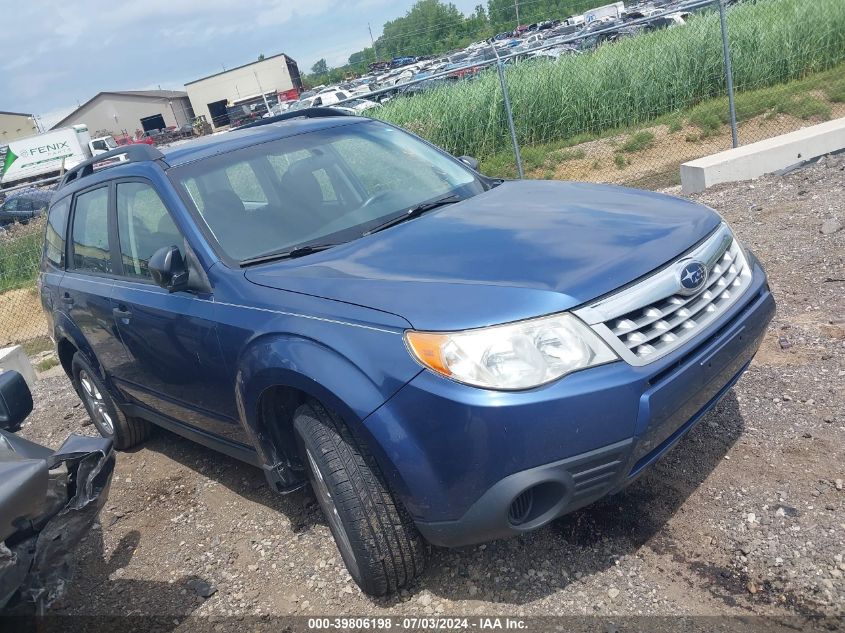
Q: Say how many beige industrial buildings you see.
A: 3